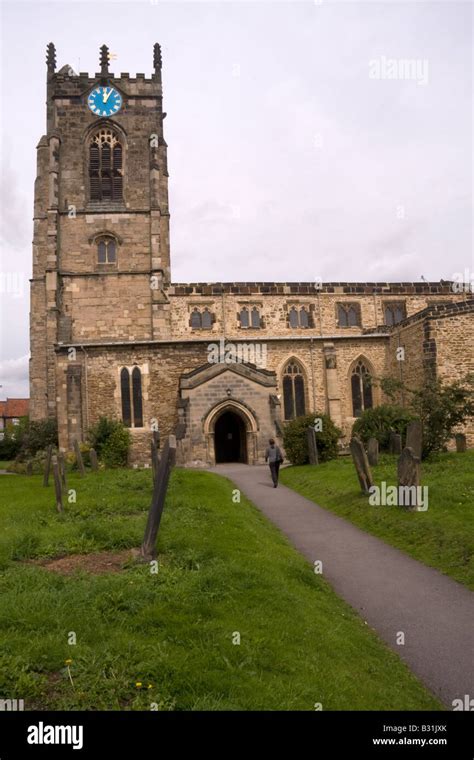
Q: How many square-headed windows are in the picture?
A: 5